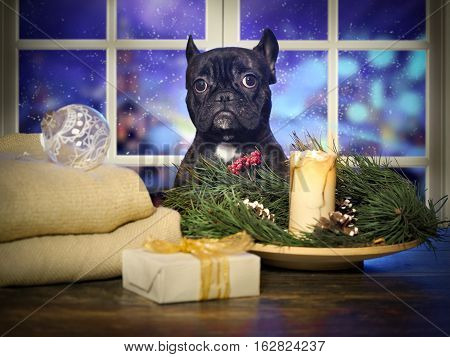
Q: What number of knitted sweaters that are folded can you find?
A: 2